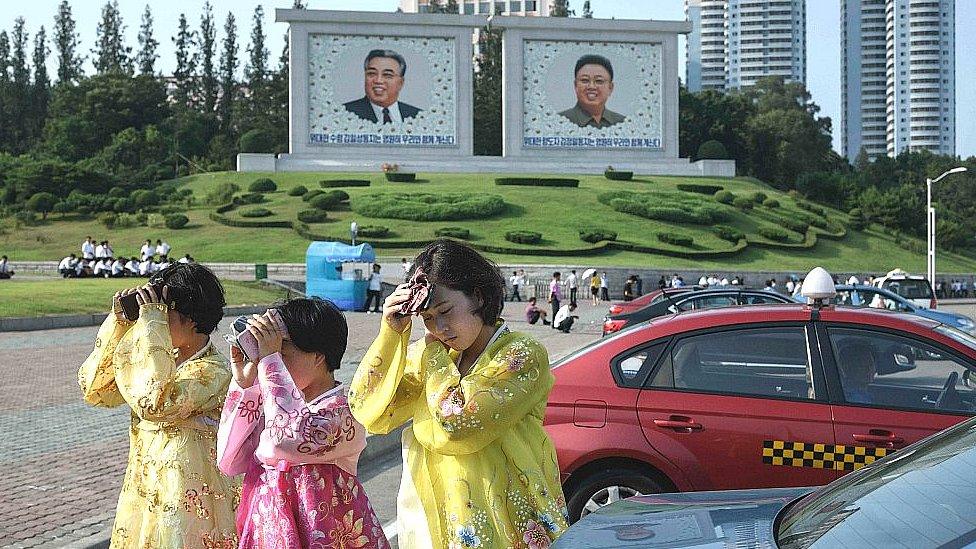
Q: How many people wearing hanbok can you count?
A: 3